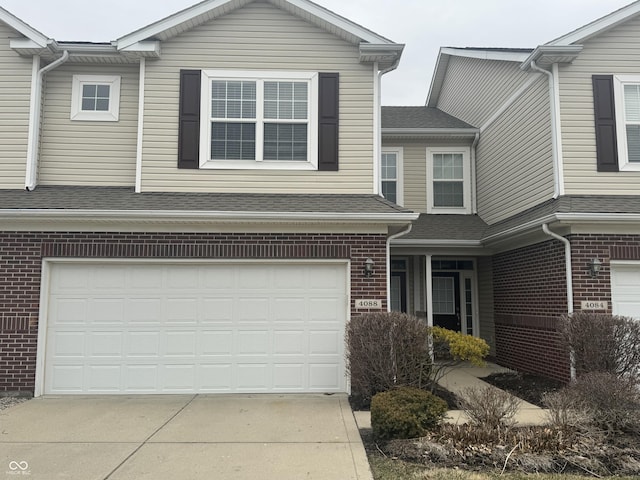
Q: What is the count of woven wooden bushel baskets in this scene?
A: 0